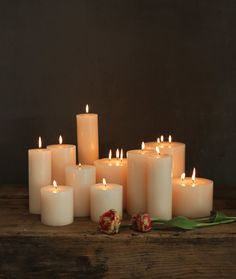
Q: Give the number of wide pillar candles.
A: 3